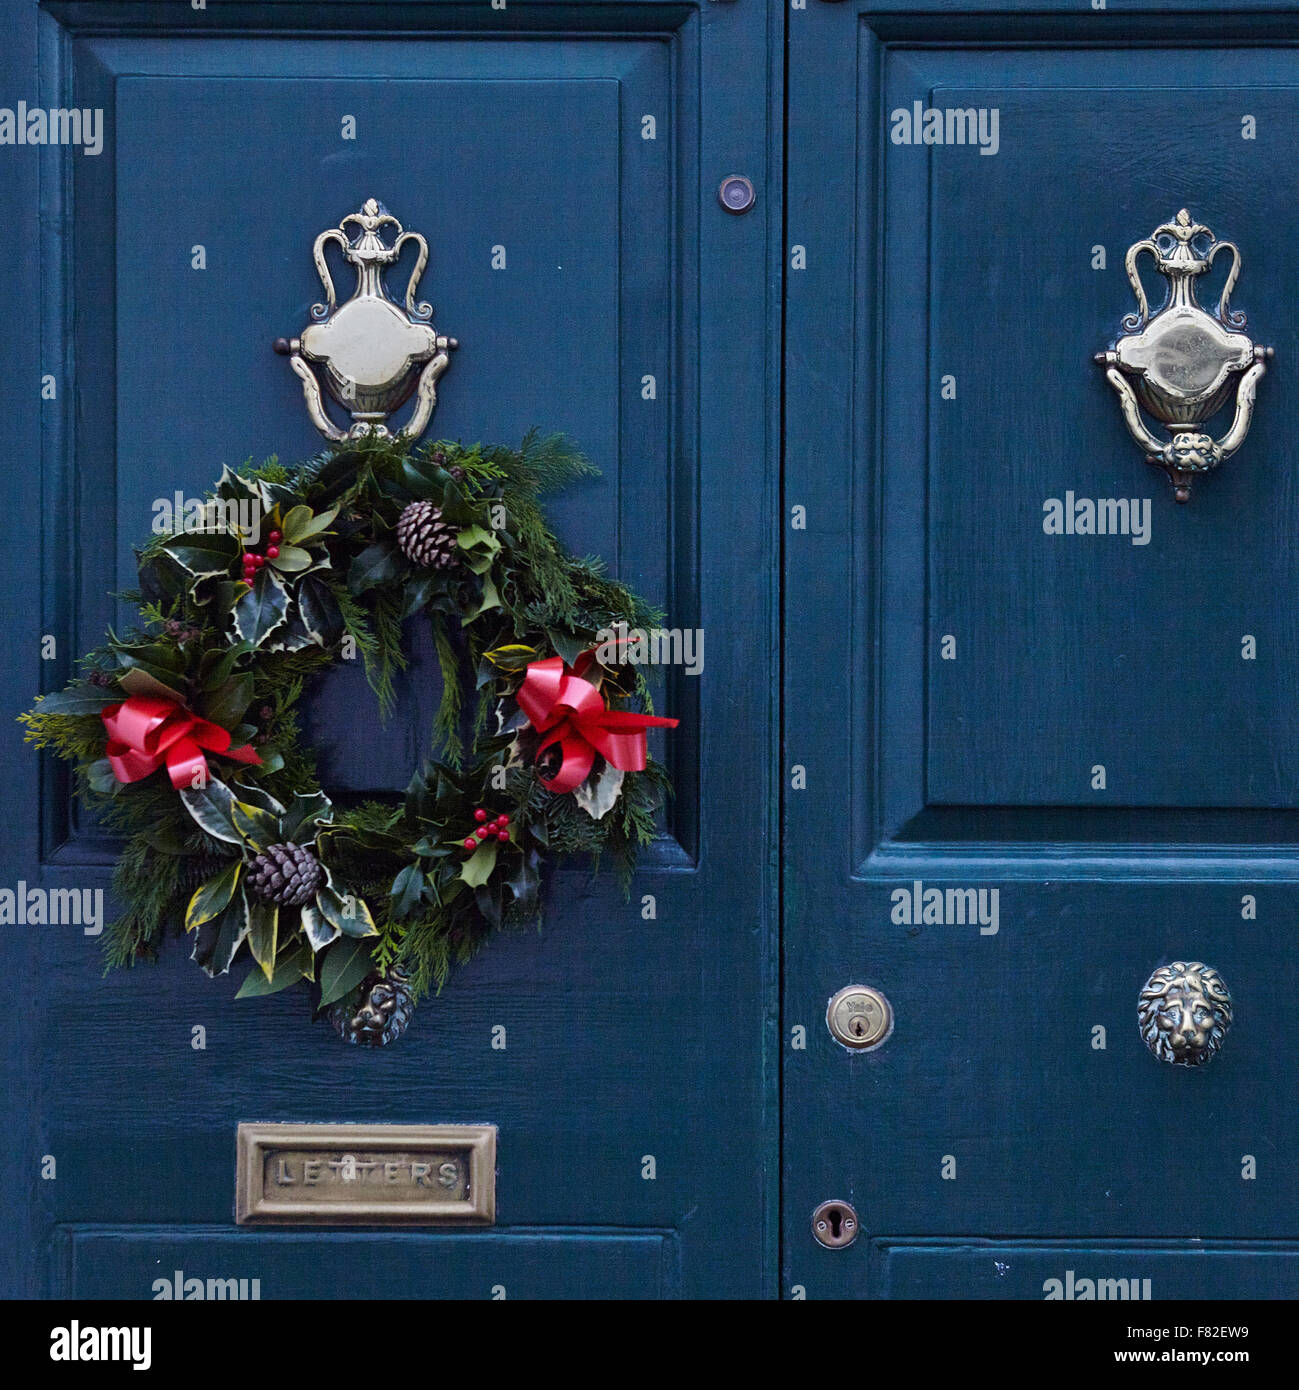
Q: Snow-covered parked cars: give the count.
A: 0